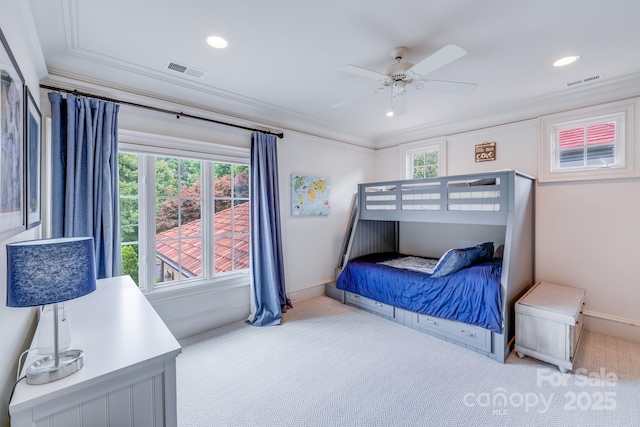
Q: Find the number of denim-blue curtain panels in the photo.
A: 2